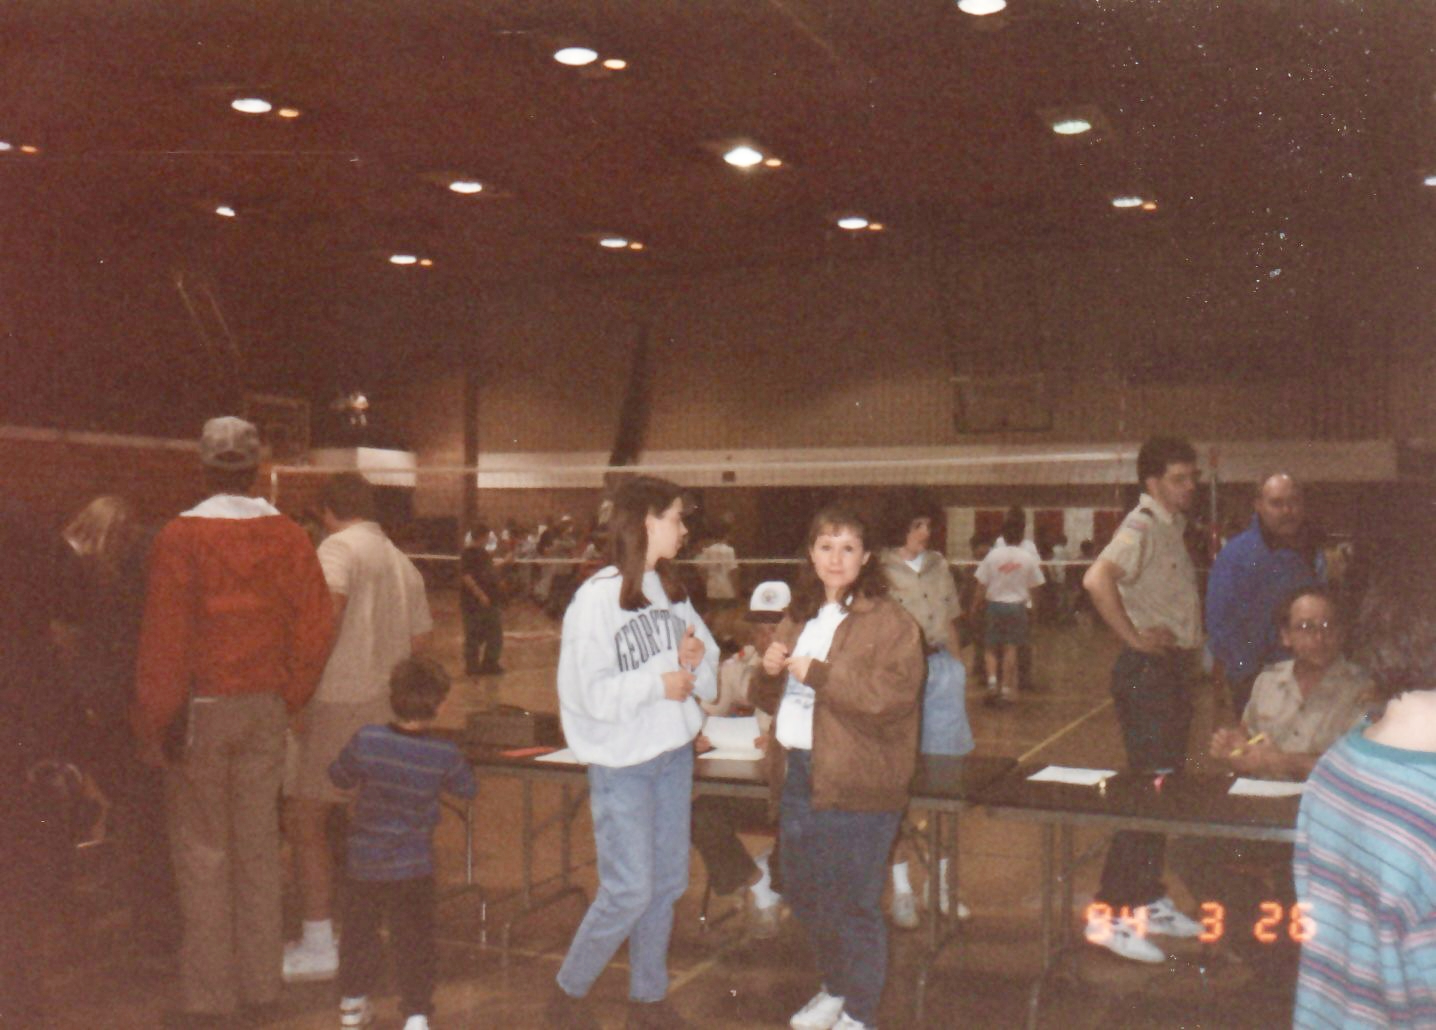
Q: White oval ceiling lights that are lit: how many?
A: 13